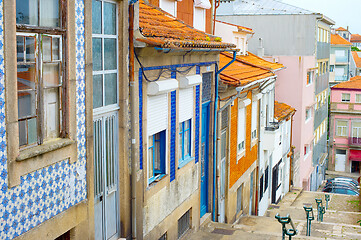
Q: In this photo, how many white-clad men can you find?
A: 0